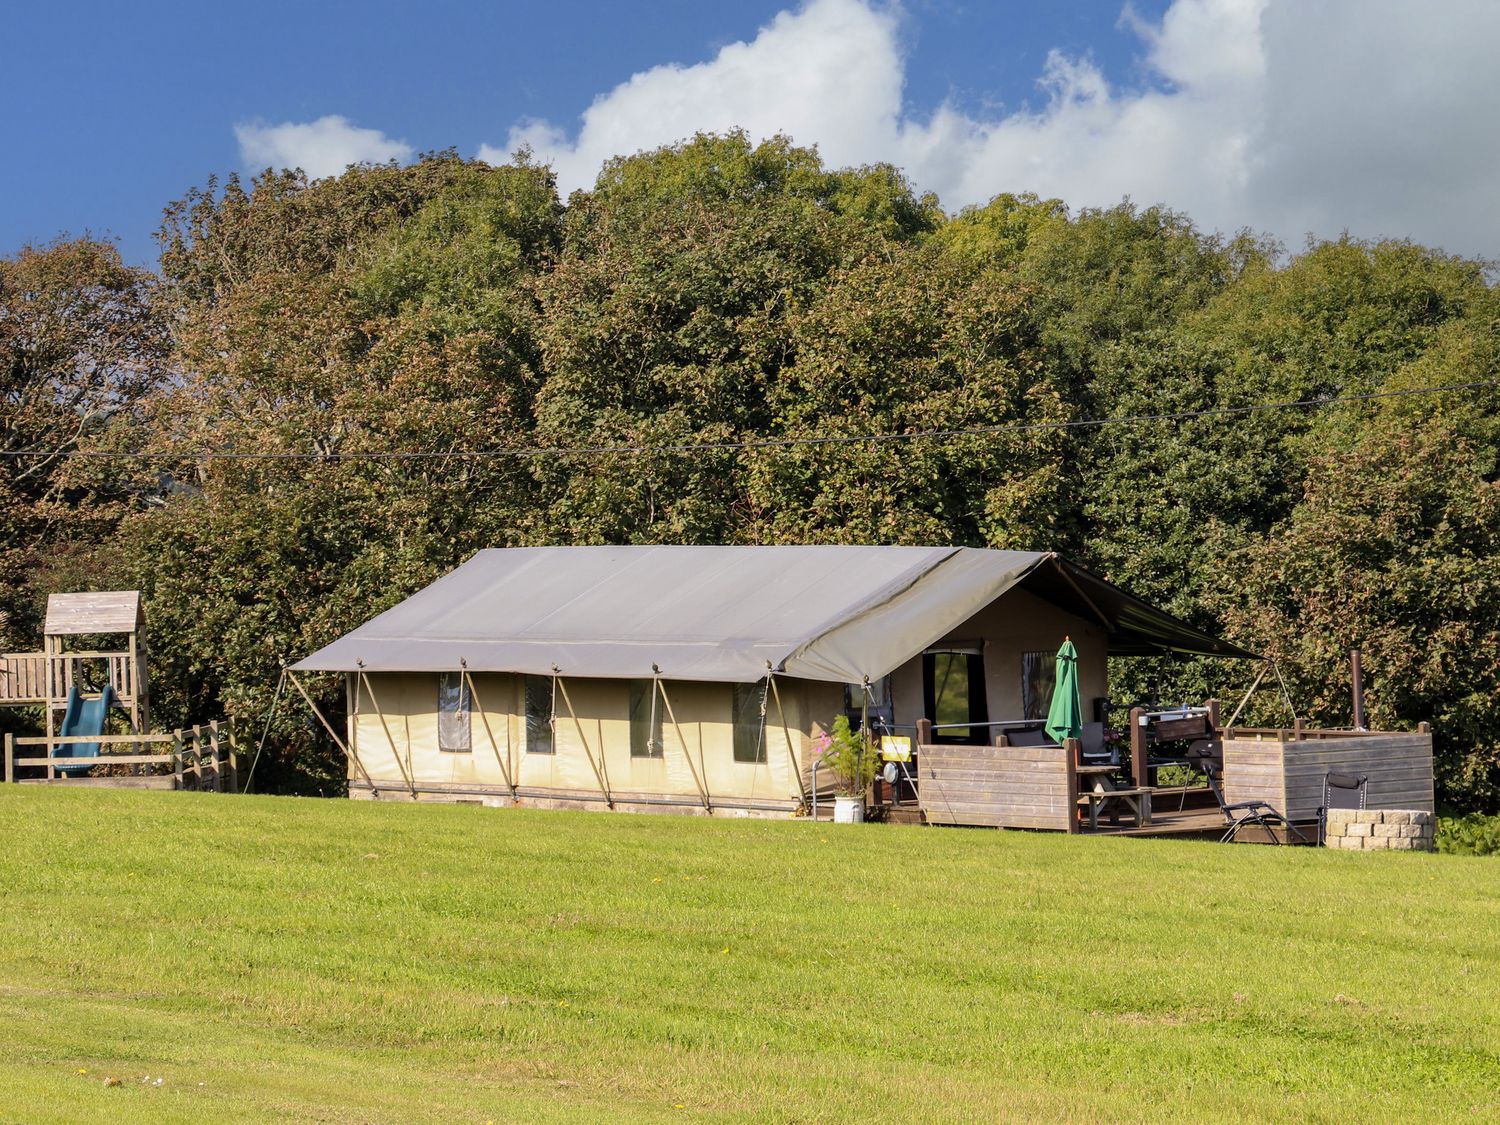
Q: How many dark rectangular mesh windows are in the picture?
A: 4